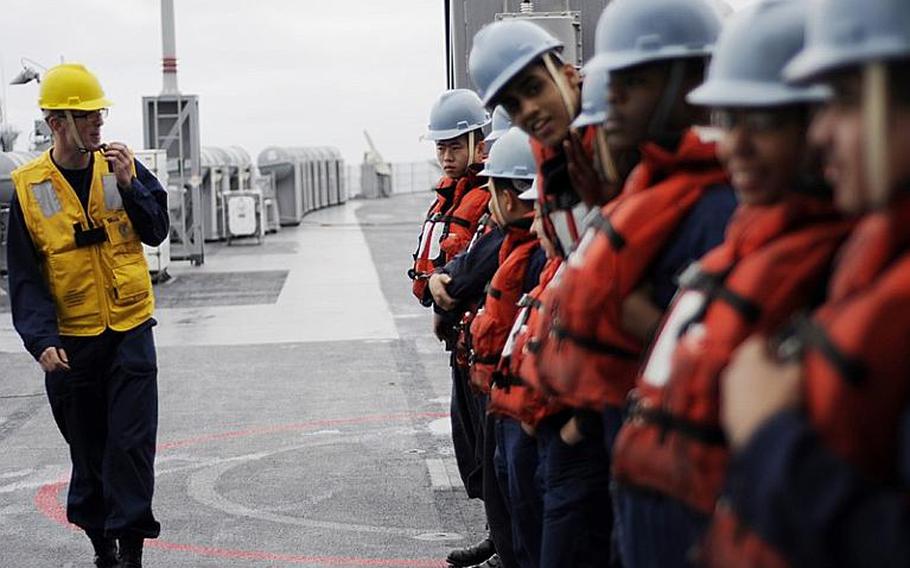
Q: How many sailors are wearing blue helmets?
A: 9